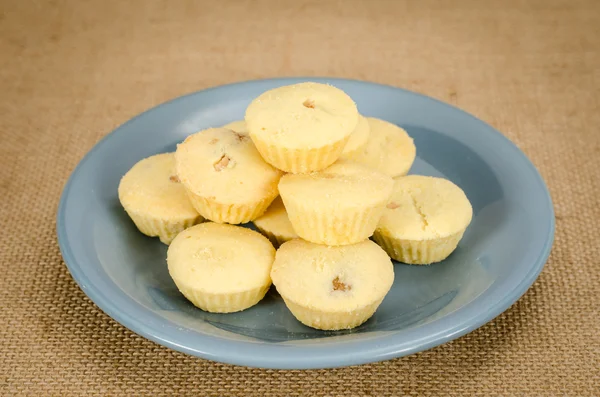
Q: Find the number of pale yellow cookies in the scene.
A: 11